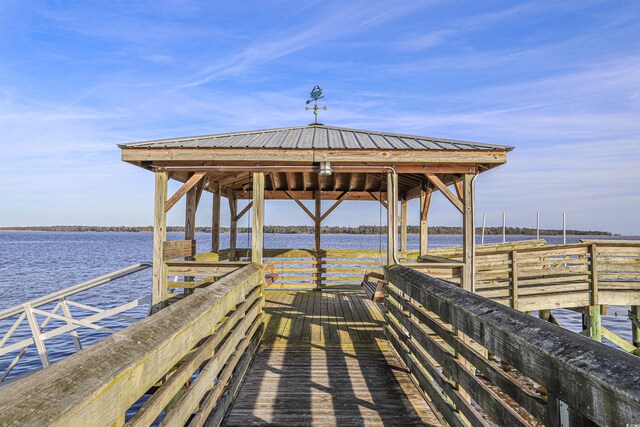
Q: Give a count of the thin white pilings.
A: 4